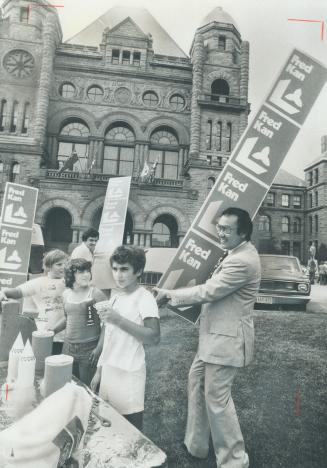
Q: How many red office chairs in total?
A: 0